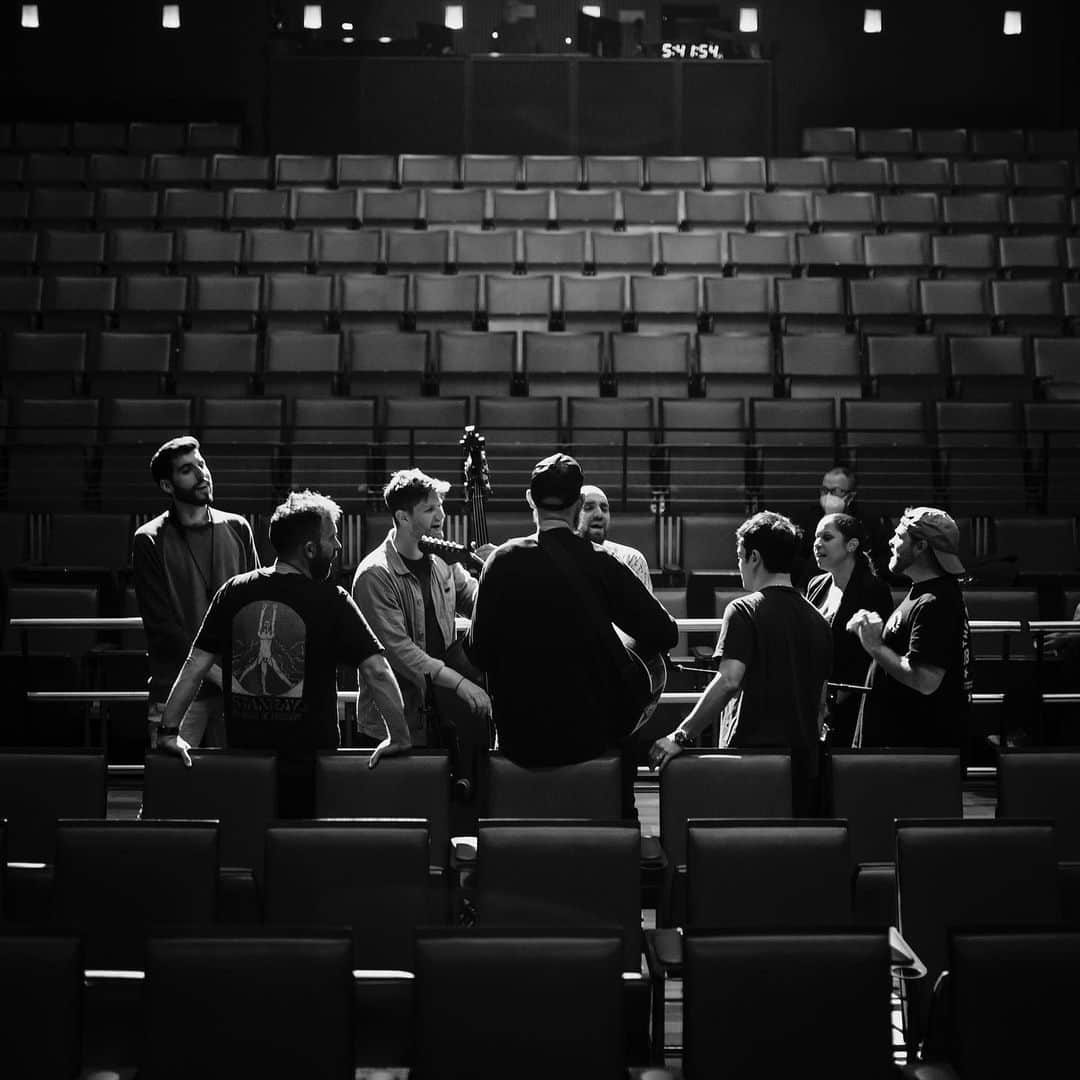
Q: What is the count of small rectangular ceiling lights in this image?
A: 8